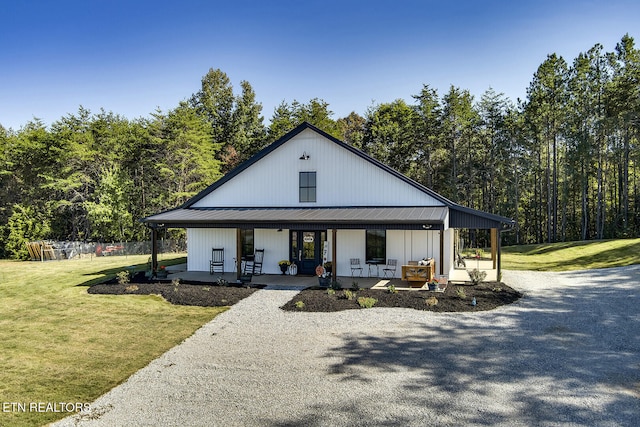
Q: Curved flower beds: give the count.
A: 2